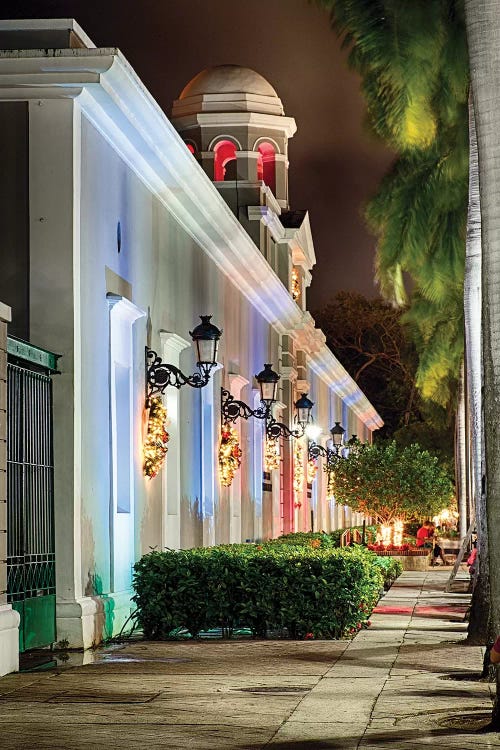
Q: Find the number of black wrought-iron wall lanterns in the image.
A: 5